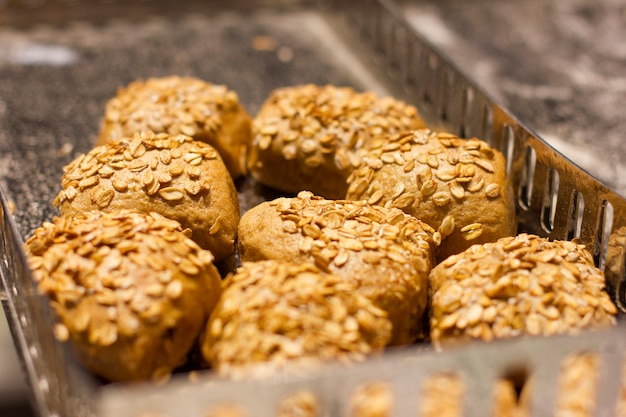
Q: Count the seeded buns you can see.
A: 8